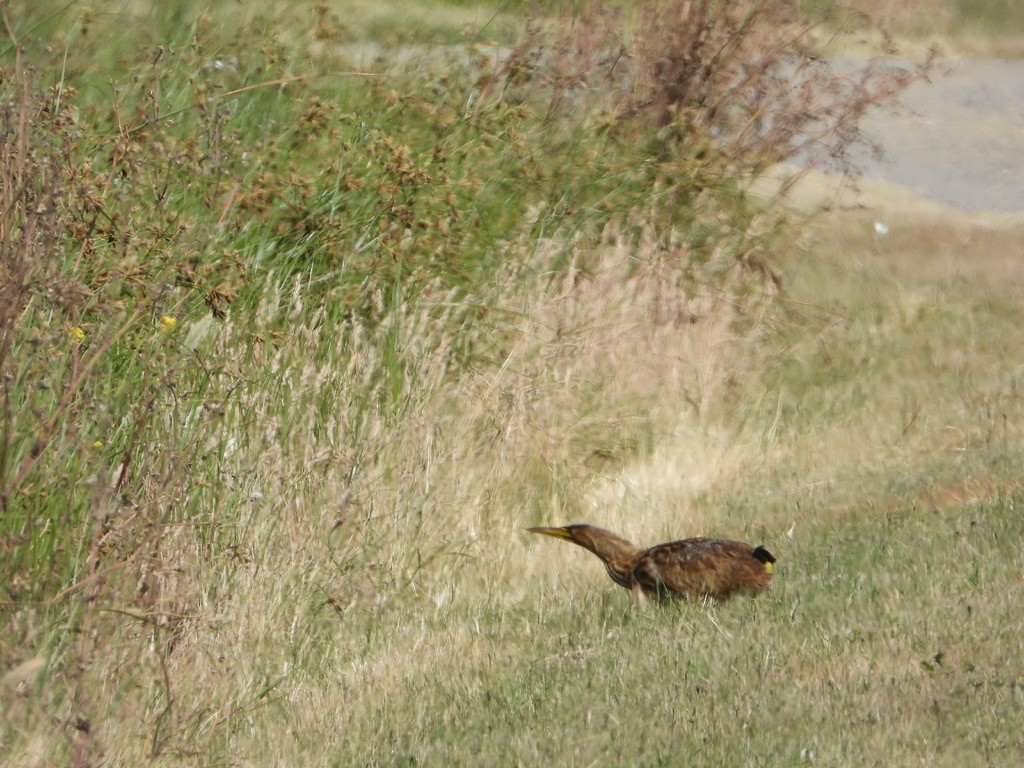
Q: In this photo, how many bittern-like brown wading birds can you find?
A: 1